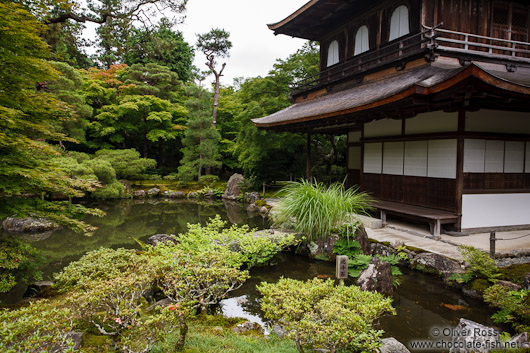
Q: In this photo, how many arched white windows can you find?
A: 3